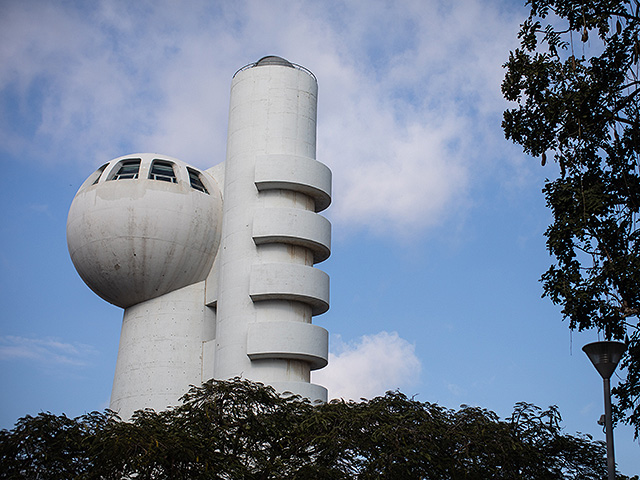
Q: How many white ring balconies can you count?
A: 5